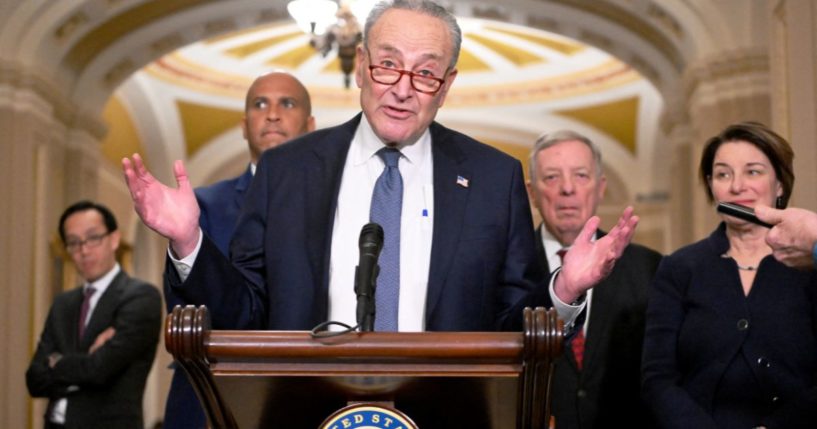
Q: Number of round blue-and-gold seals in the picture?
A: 1